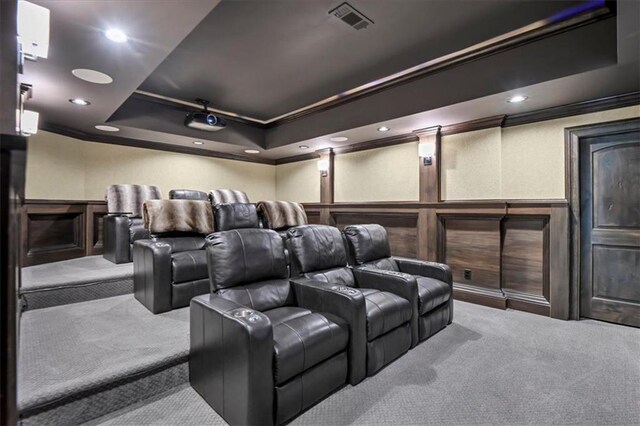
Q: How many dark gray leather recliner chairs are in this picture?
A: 9